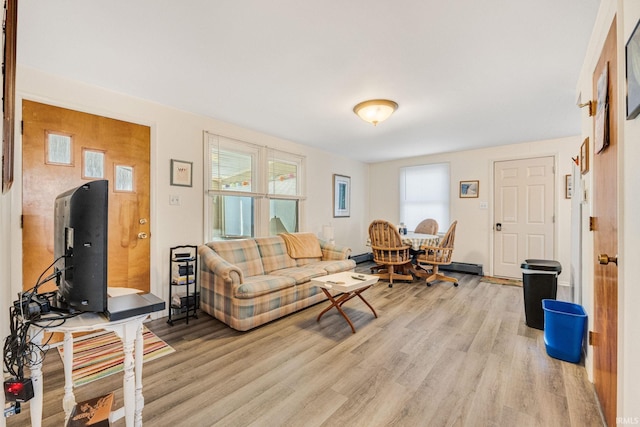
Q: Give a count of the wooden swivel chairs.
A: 3